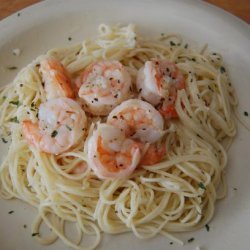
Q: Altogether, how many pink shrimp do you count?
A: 6